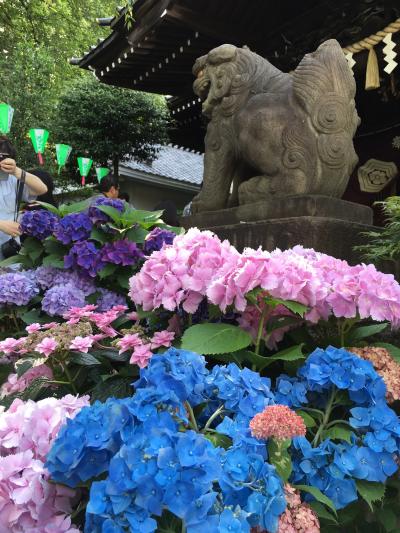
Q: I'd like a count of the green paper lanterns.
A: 5